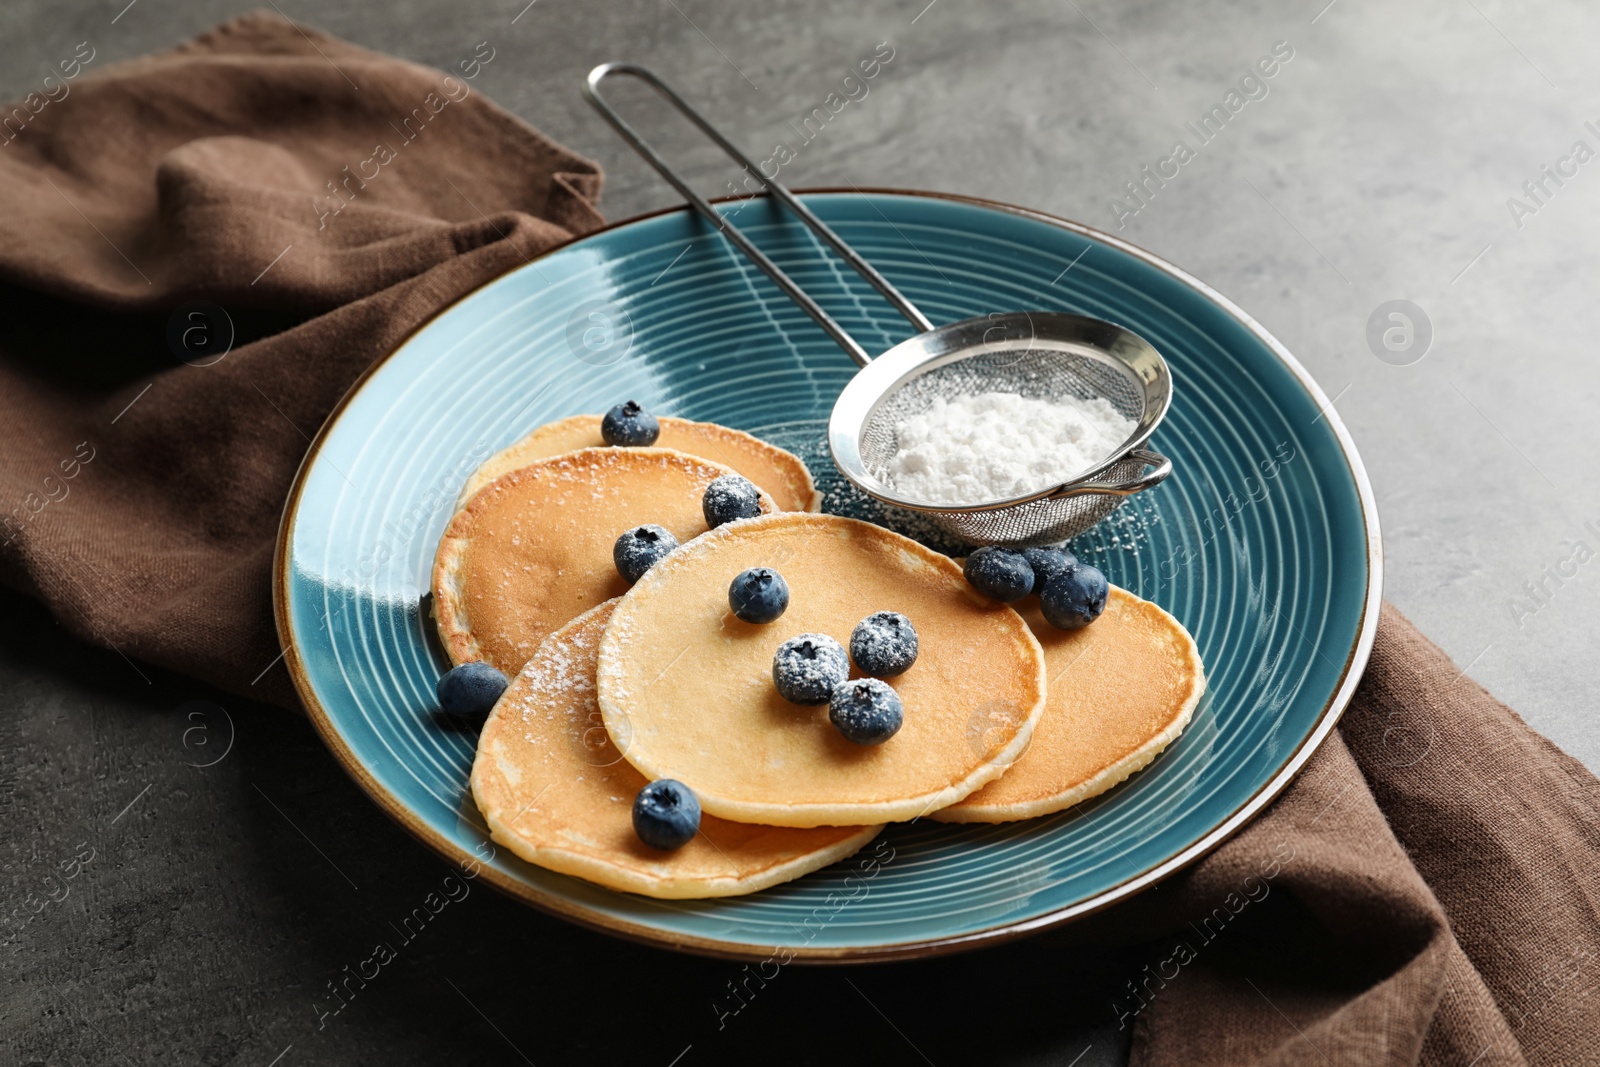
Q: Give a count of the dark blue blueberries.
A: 12